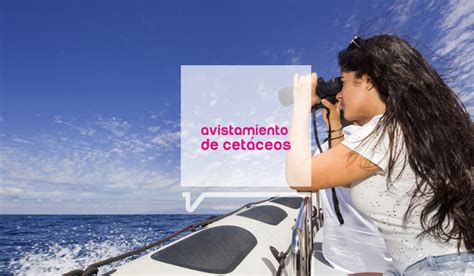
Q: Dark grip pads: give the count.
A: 3